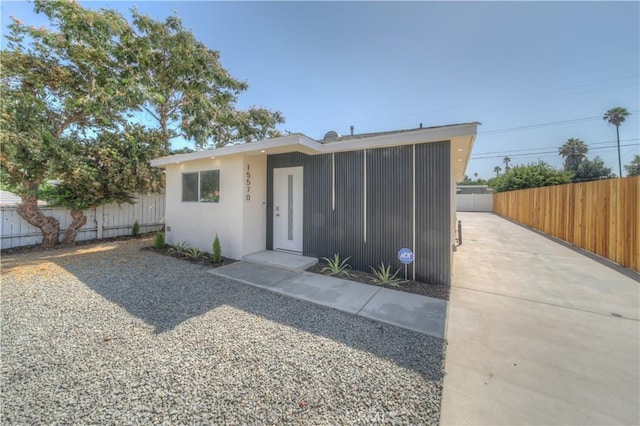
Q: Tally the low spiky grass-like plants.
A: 4